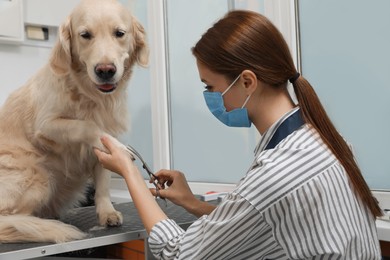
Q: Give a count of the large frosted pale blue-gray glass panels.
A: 3